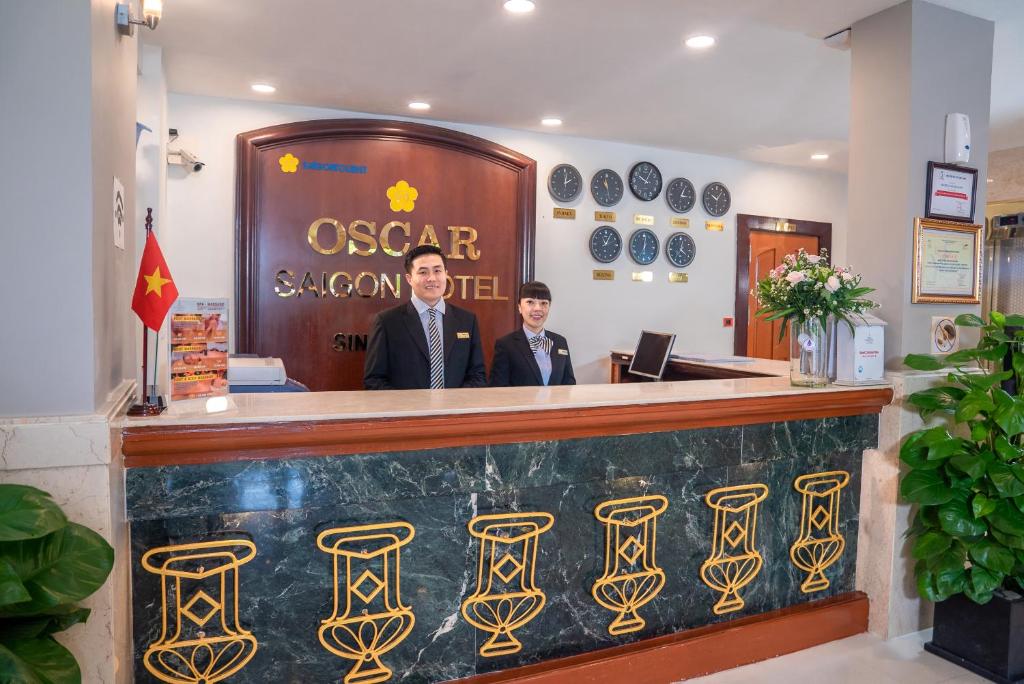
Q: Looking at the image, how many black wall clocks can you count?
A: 8